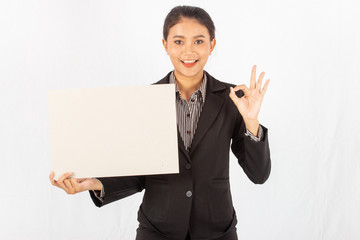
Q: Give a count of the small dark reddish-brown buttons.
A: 3